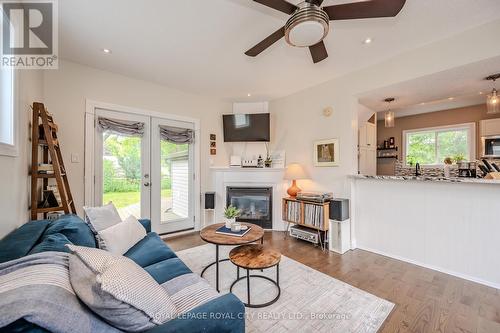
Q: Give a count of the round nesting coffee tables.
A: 2